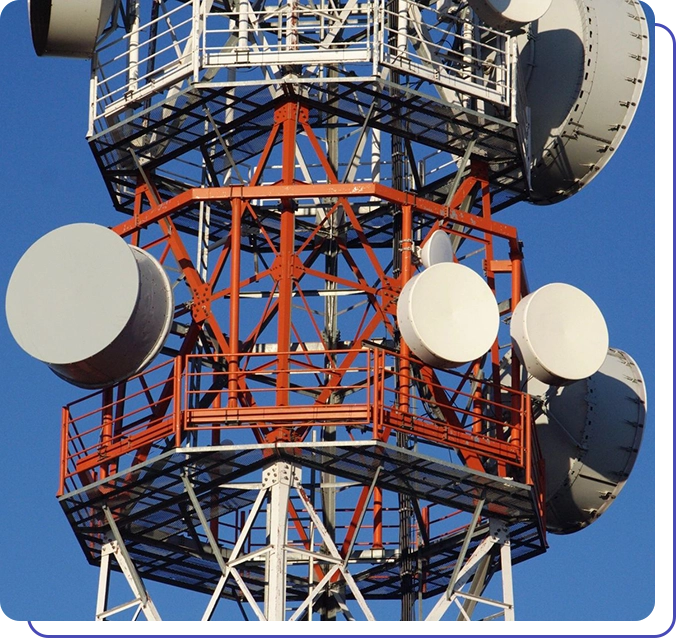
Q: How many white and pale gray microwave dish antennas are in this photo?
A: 8